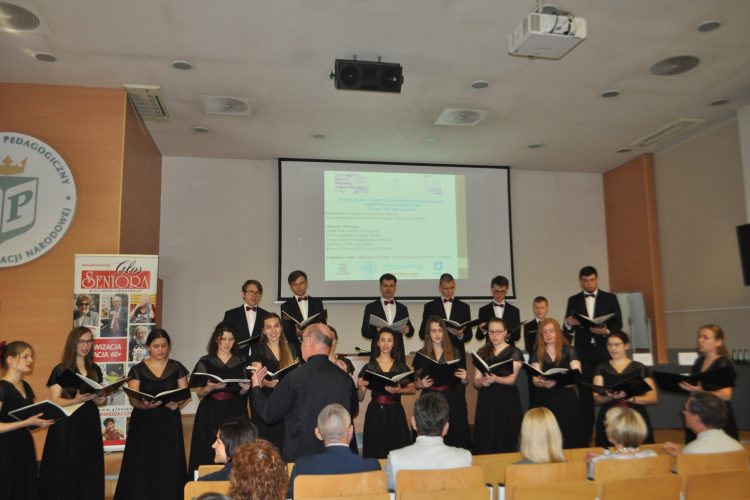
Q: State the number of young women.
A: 12